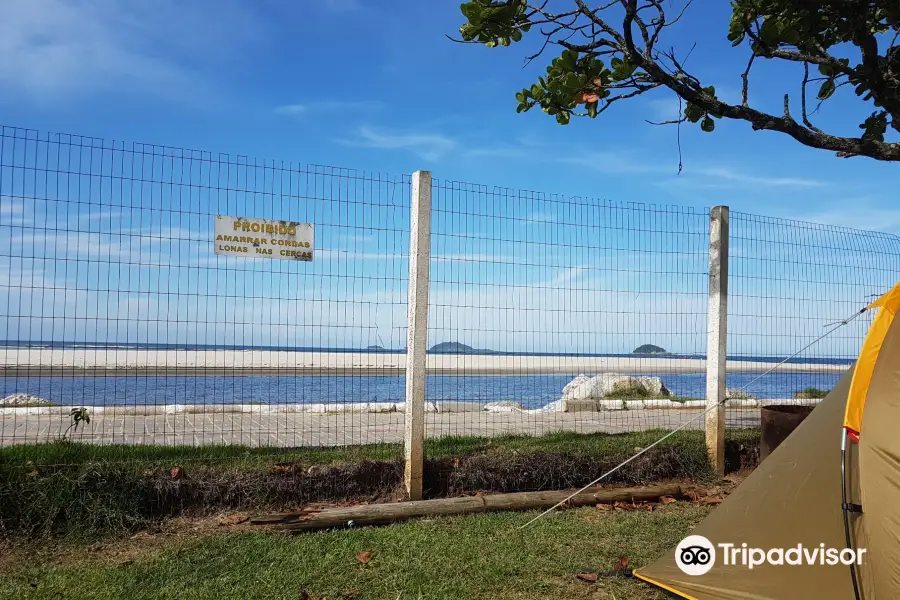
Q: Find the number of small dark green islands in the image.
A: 2